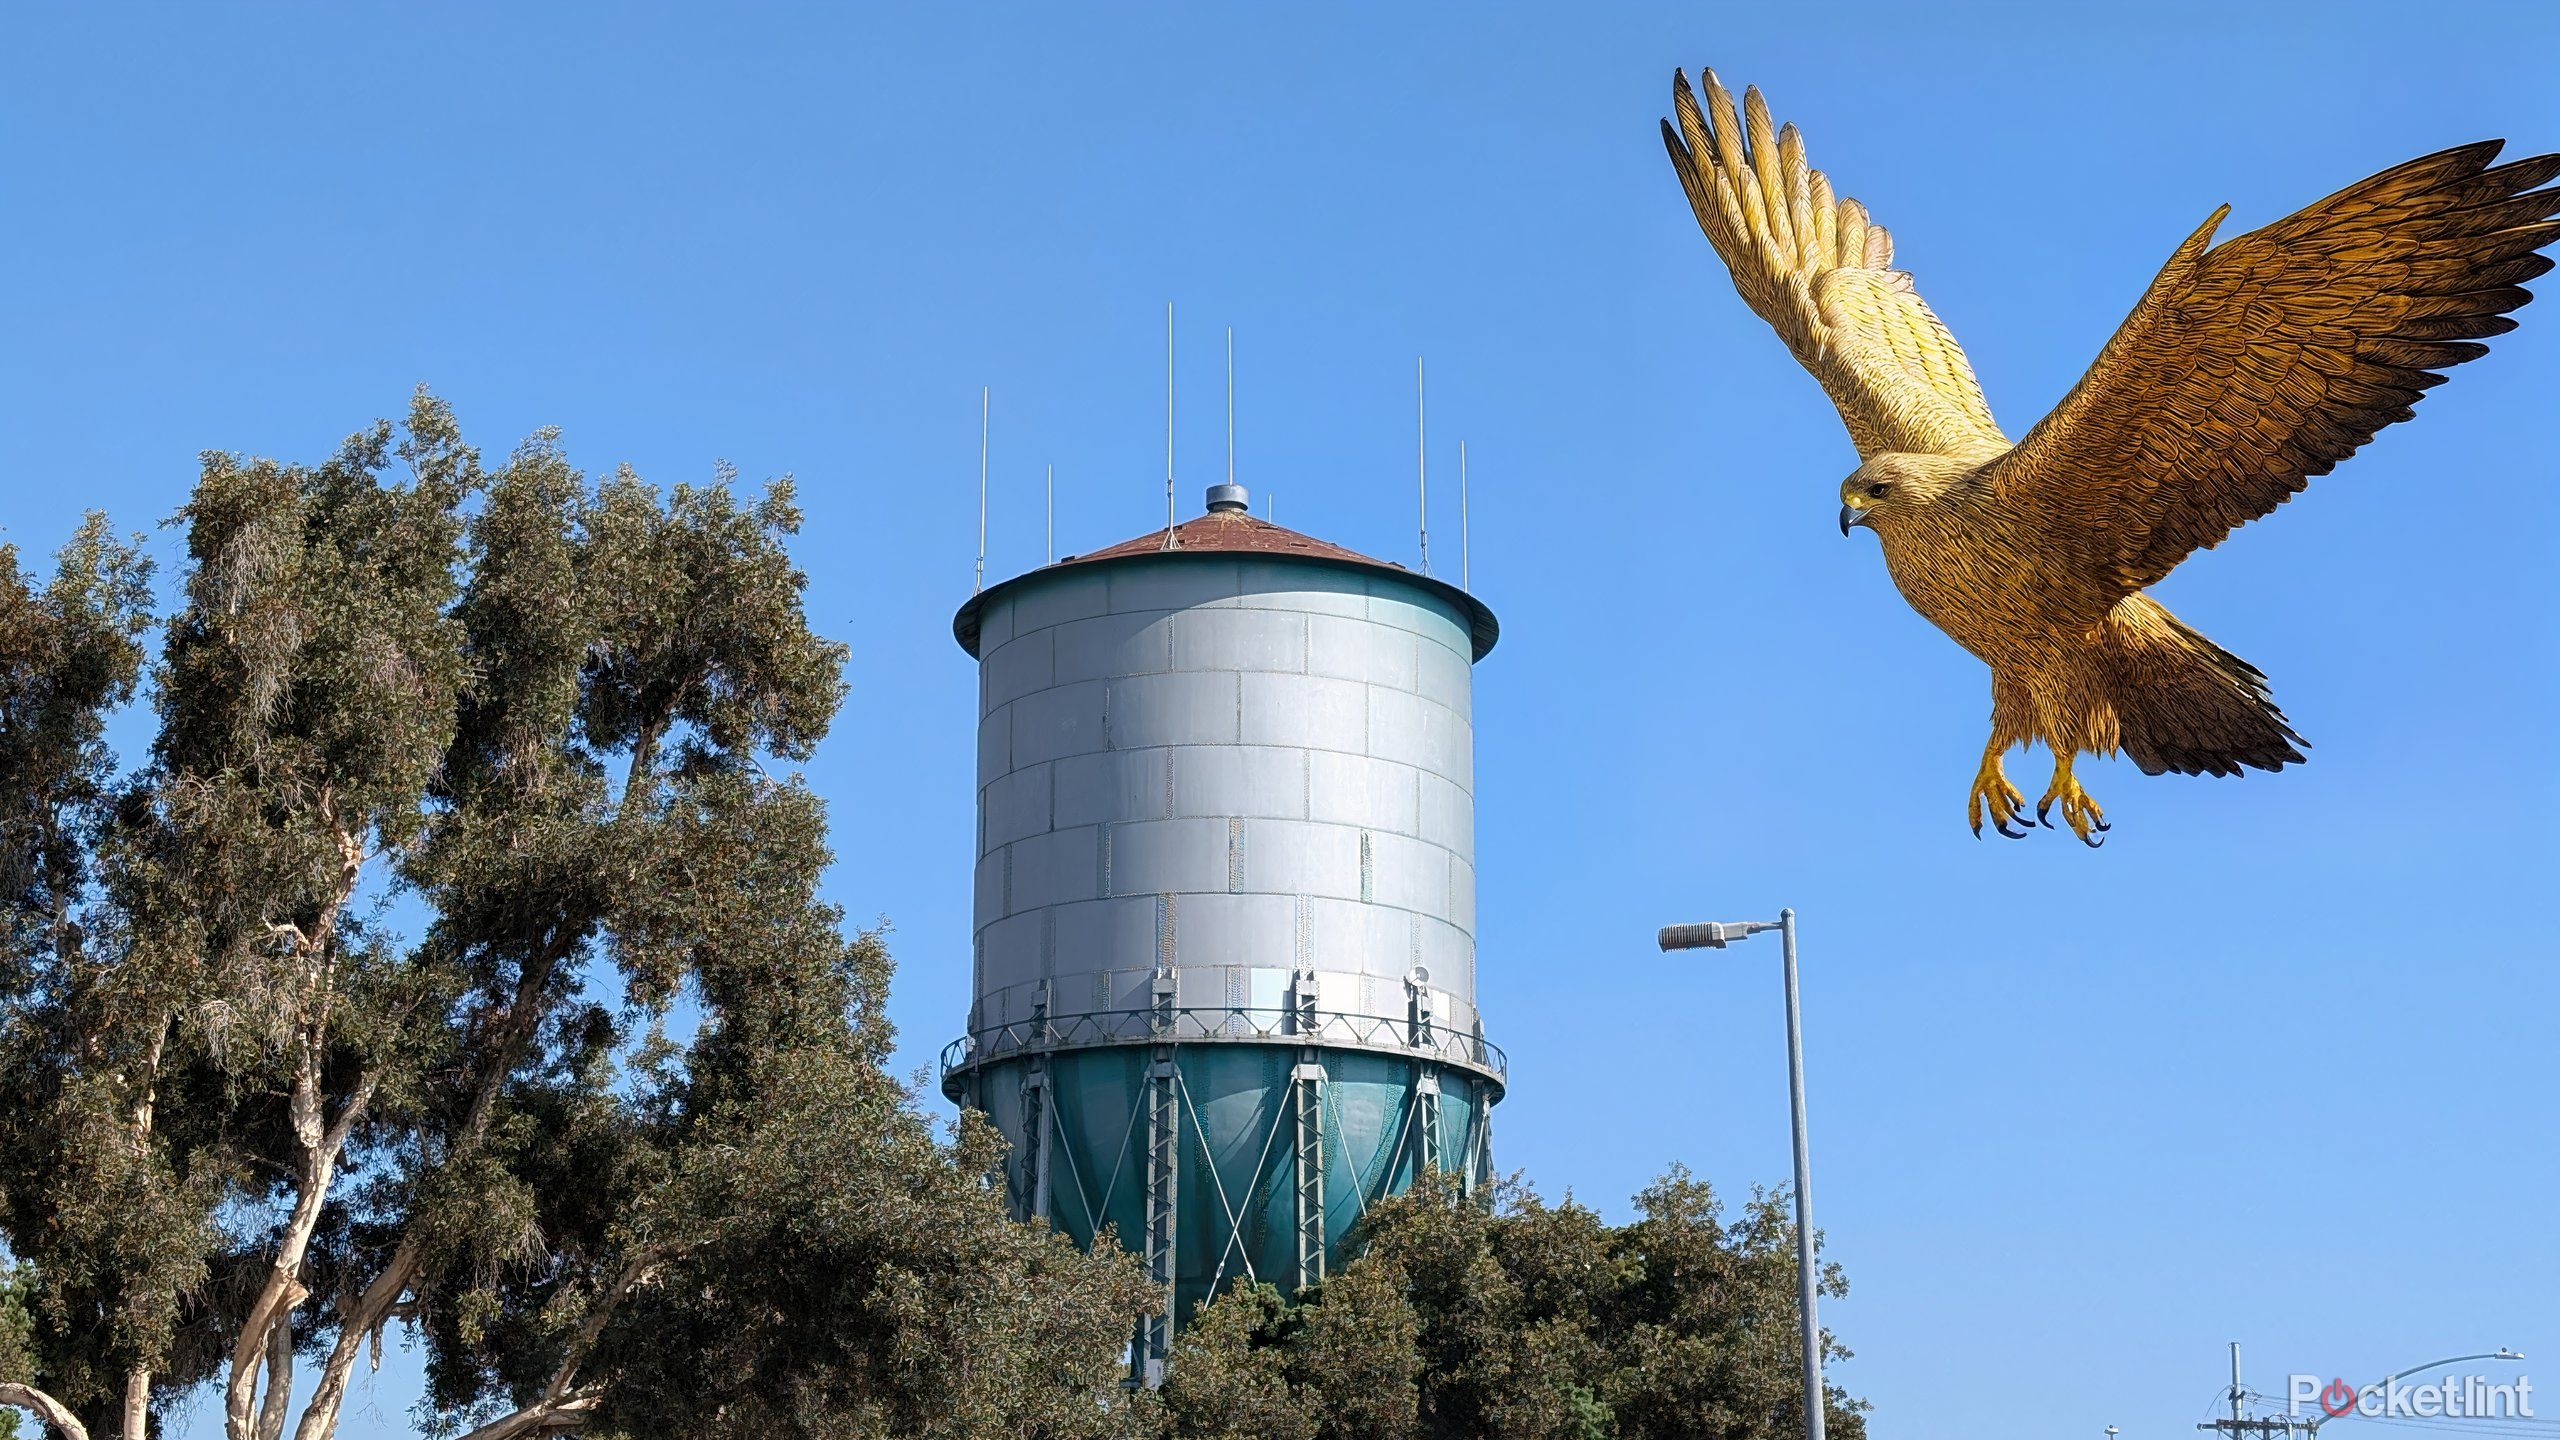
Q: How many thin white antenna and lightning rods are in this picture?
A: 7